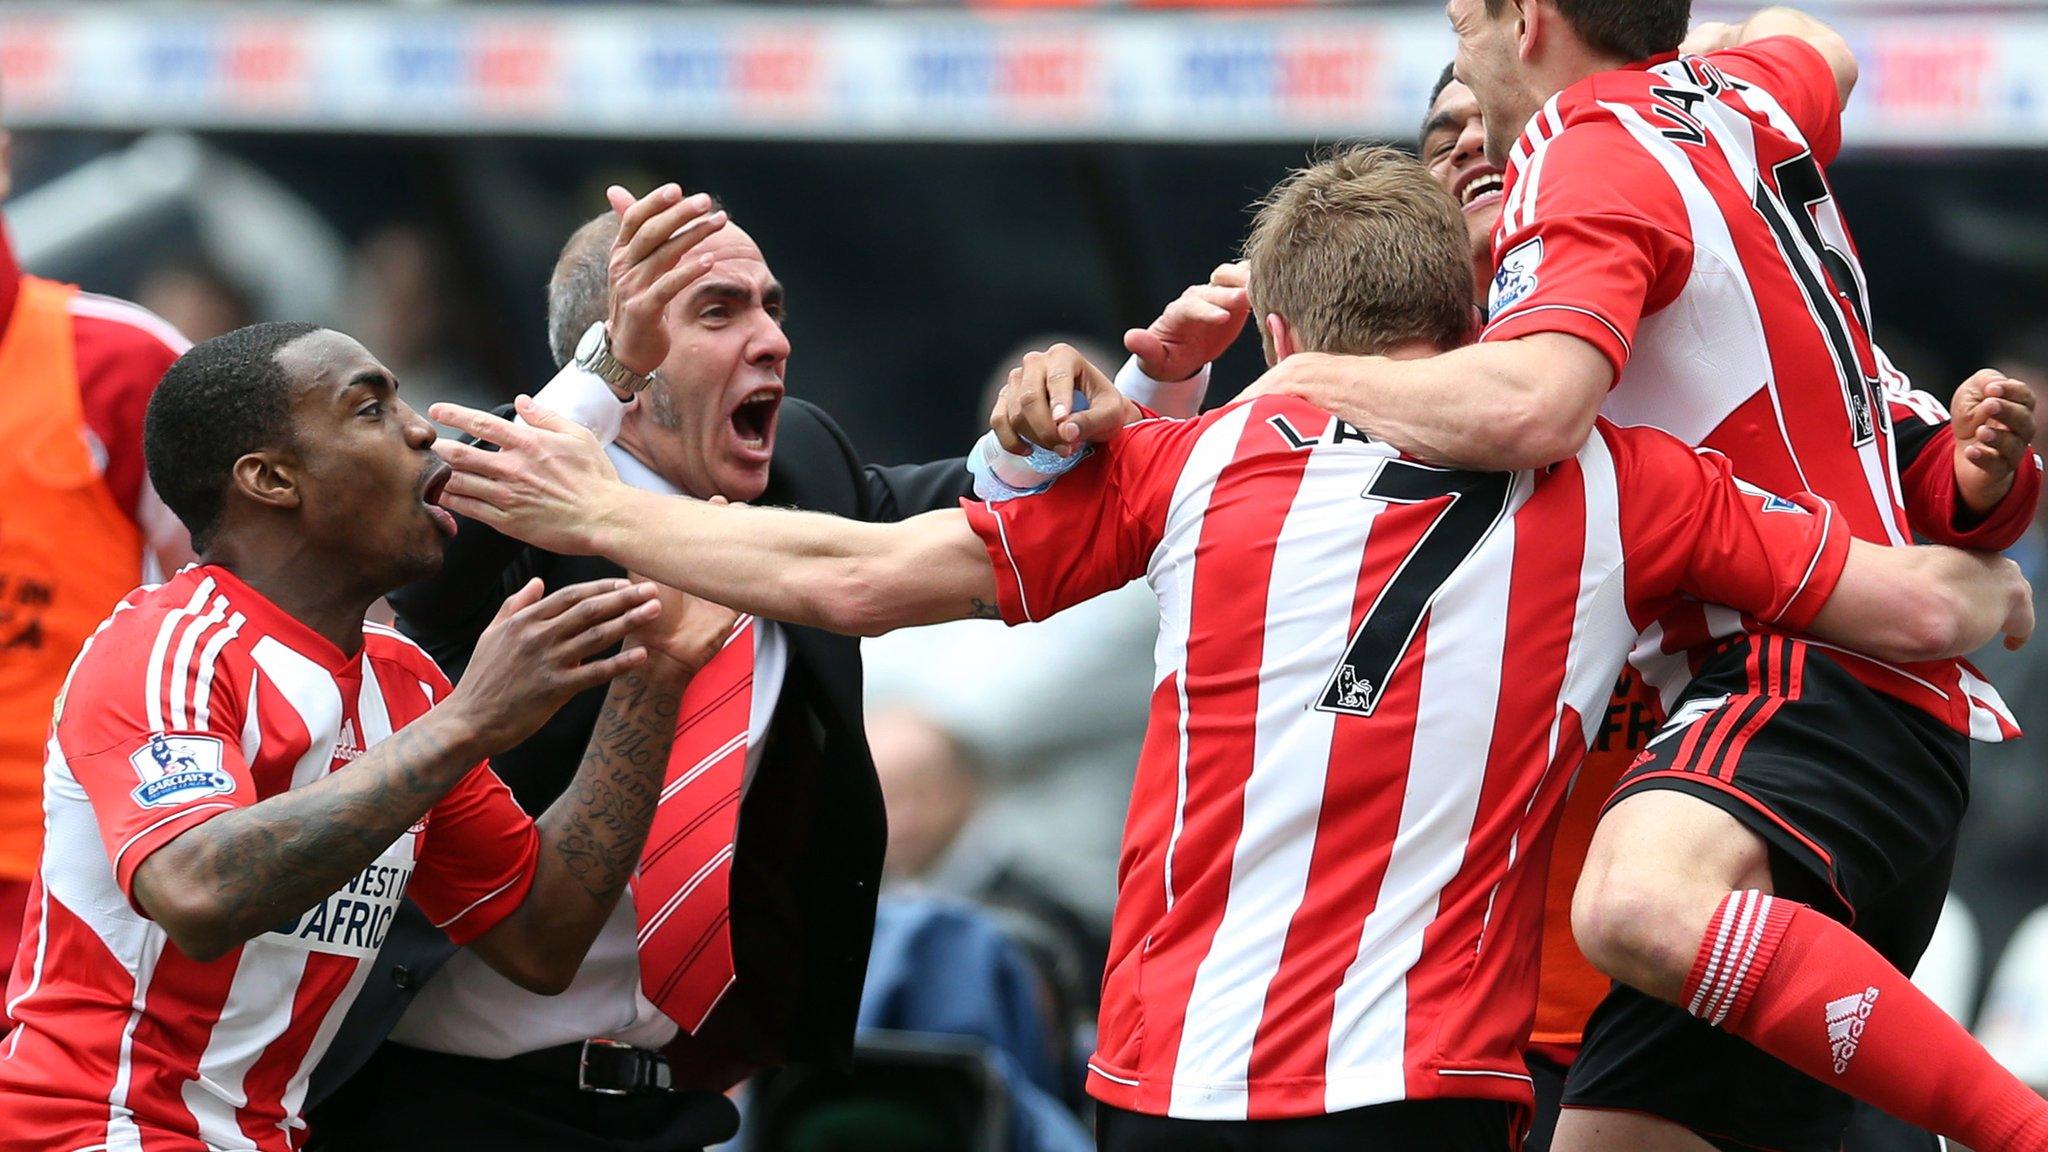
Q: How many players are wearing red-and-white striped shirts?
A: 3